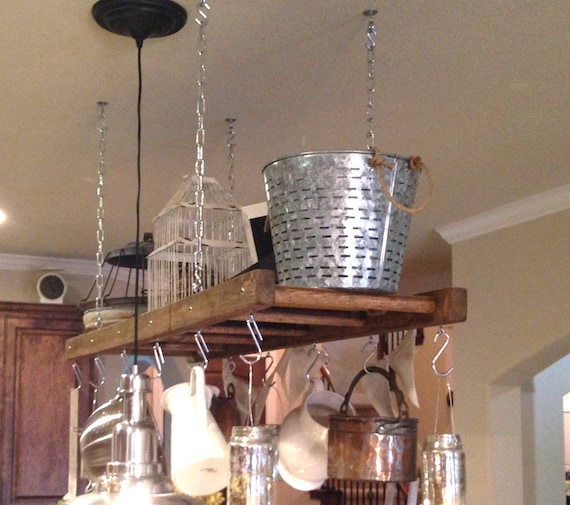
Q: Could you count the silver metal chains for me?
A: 4